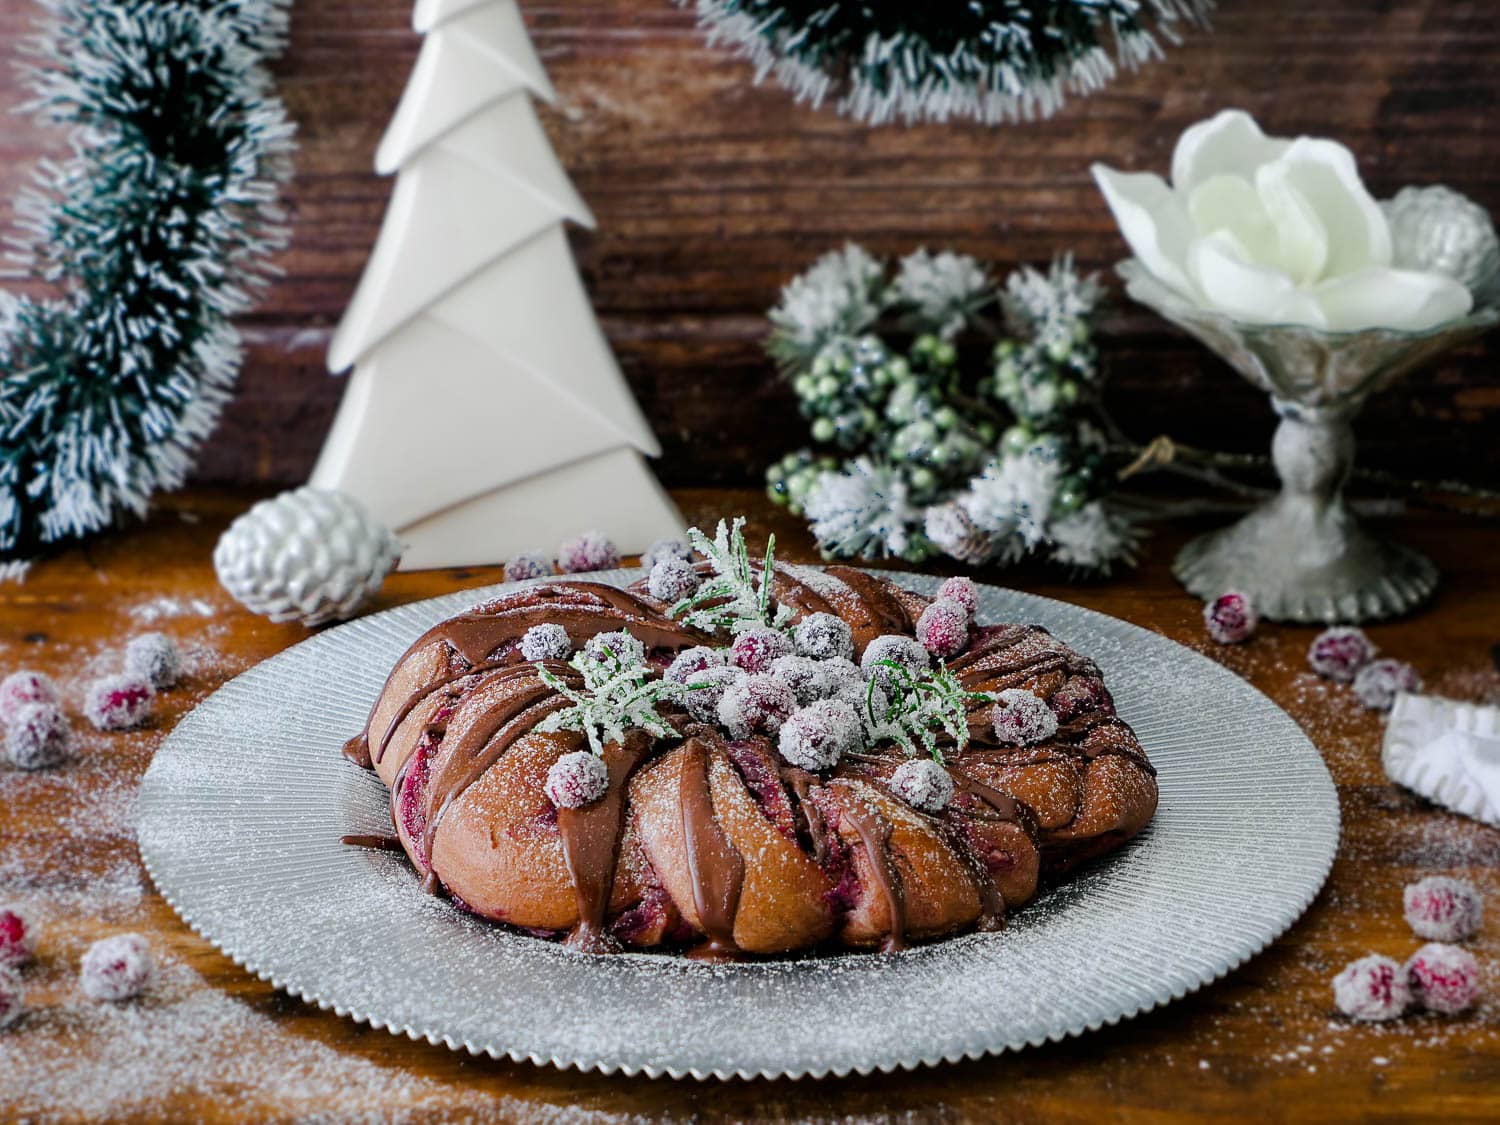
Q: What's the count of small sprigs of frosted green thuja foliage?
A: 3